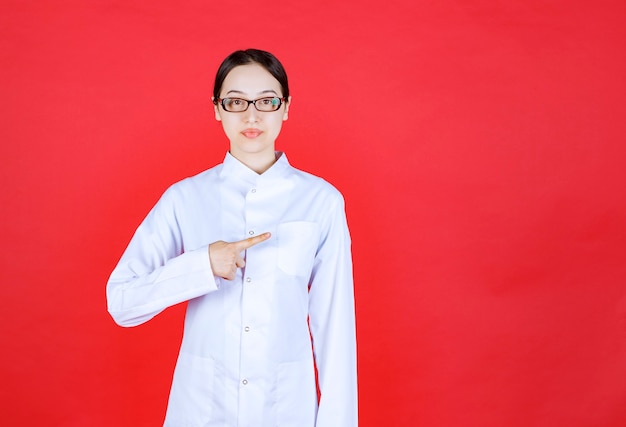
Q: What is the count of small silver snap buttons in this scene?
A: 5